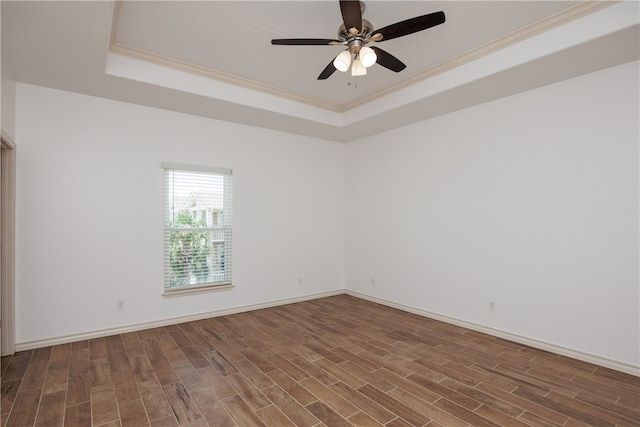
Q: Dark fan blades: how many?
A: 5